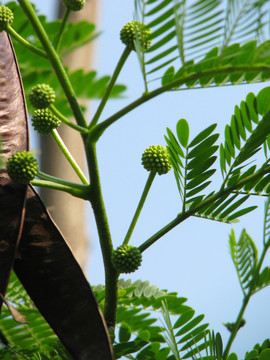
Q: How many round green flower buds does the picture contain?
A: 8